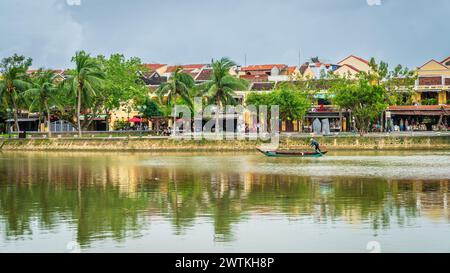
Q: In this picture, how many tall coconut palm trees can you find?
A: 5